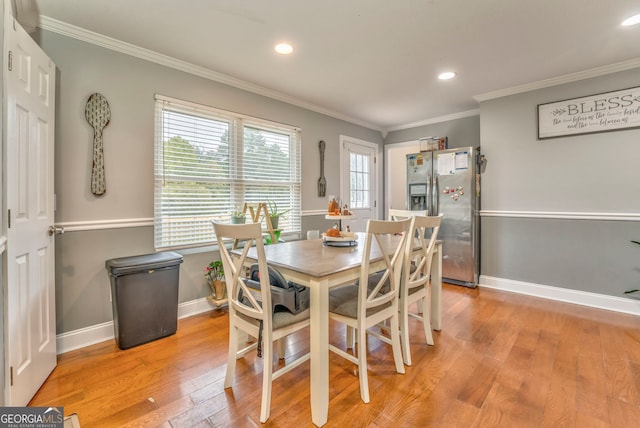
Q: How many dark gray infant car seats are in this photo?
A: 1